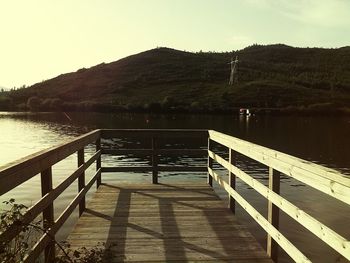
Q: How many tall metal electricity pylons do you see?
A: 1